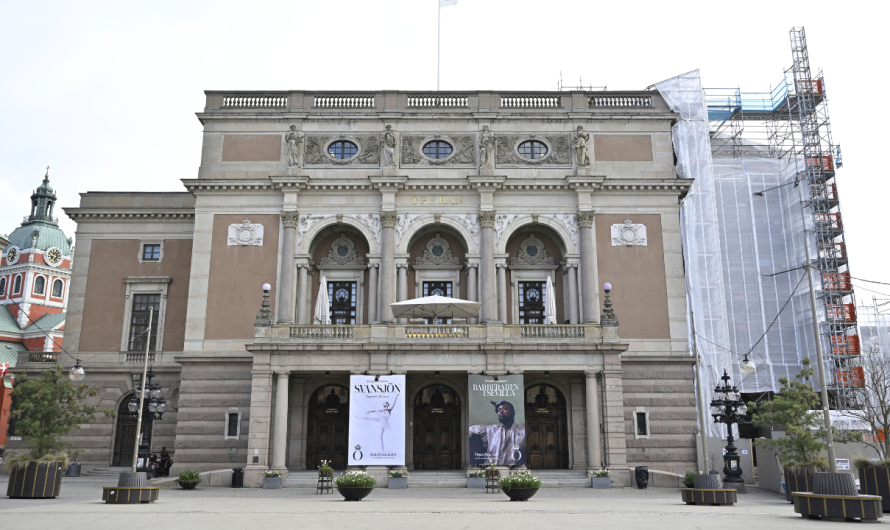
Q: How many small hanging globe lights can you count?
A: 2